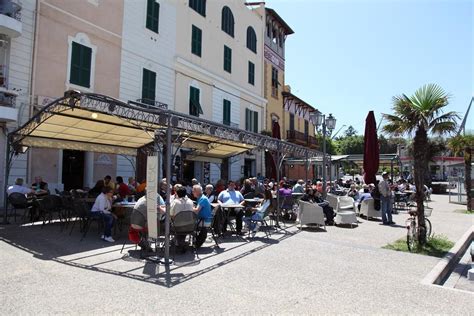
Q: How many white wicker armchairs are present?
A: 4